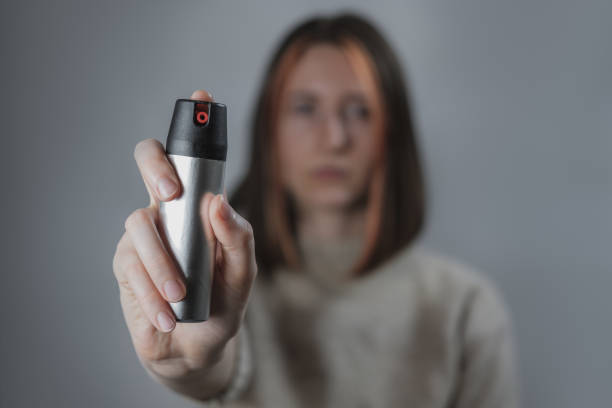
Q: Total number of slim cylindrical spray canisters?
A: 1